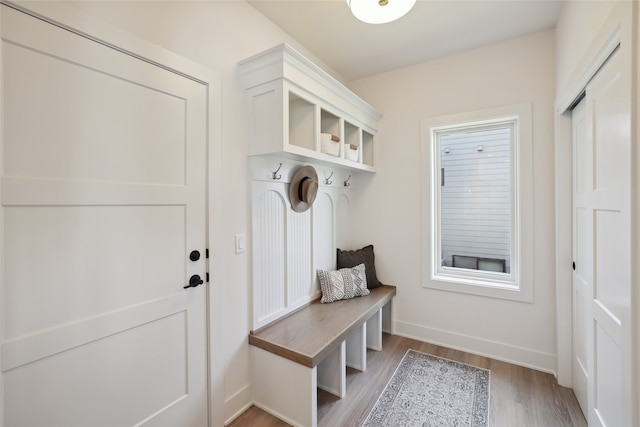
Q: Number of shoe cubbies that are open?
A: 4